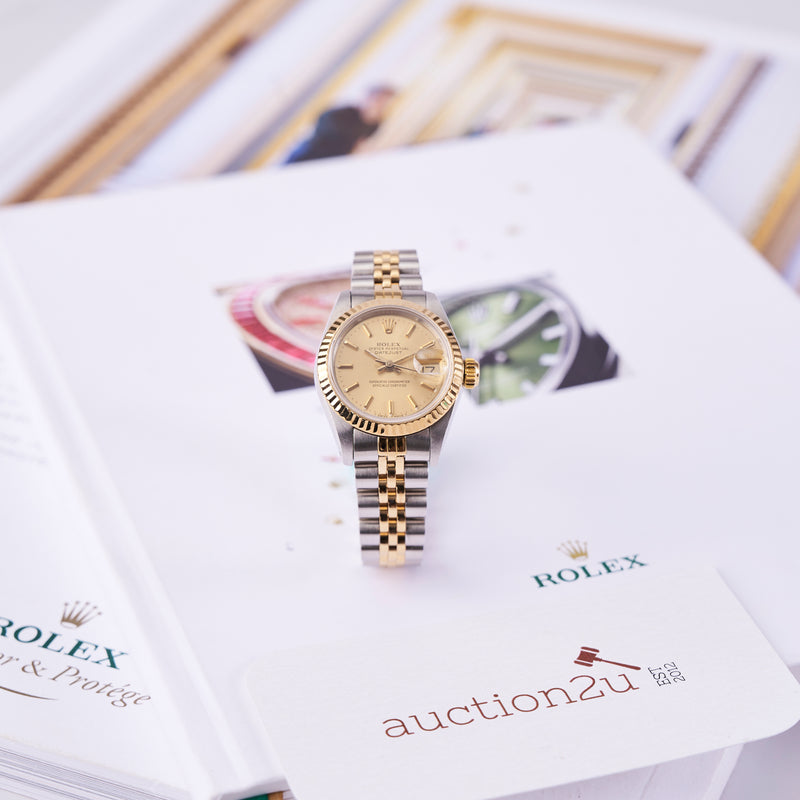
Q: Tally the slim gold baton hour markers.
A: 10